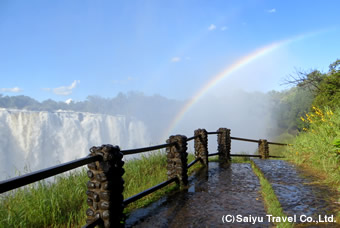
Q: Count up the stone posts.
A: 5